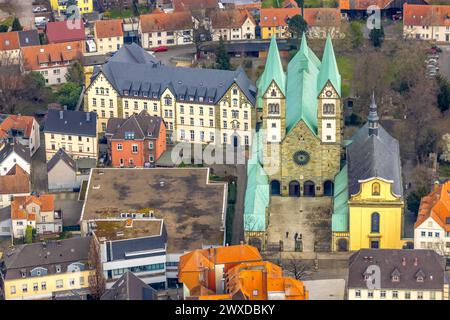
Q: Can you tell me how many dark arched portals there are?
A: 4